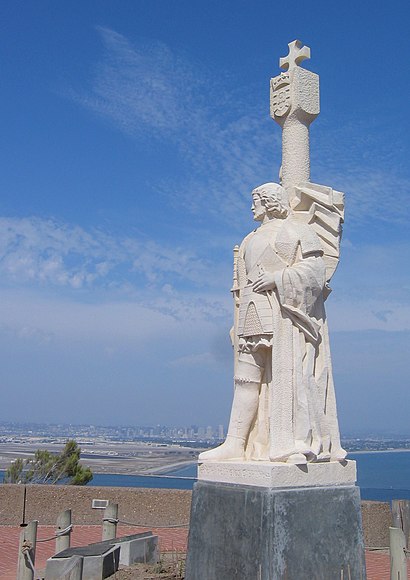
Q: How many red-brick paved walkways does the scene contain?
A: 1